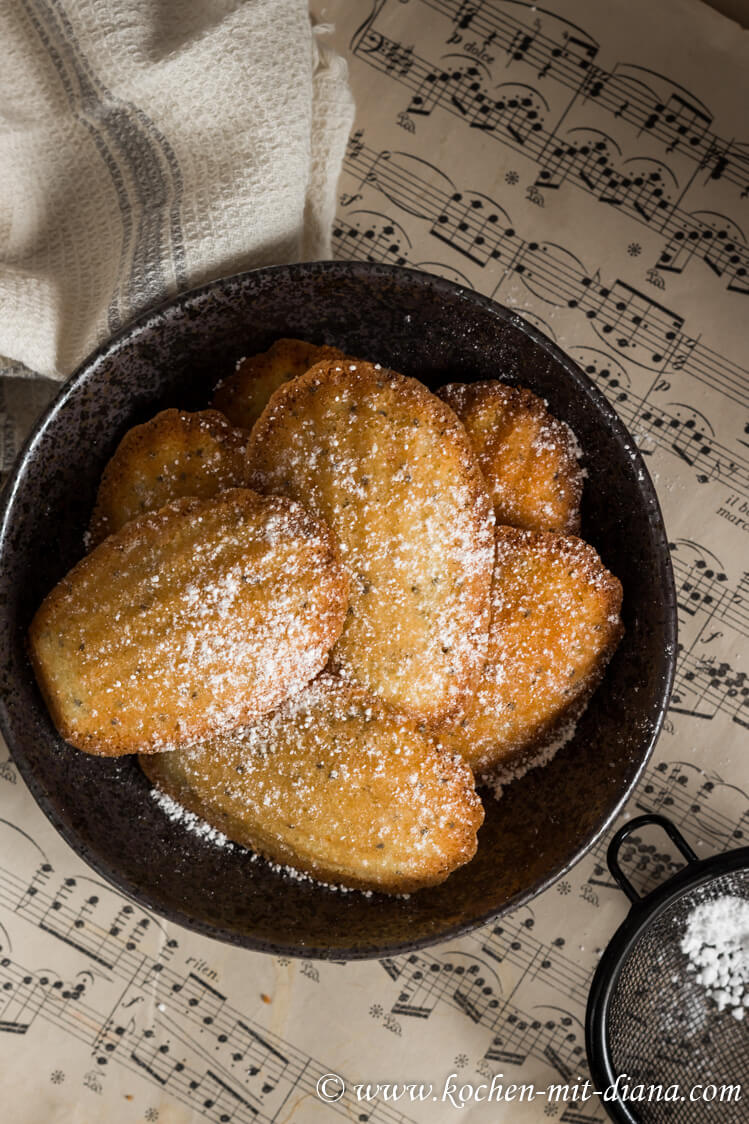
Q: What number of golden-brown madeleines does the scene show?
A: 7